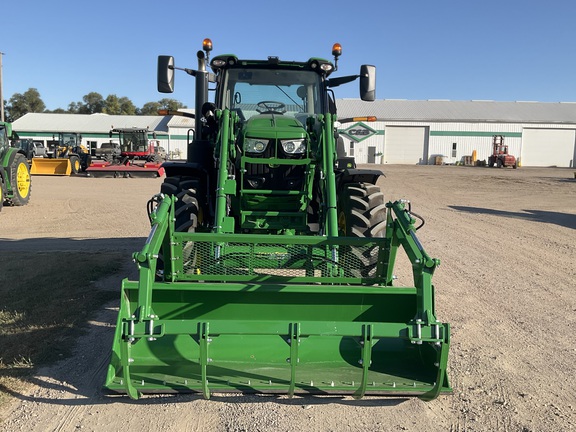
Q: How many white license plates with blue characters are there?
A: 0